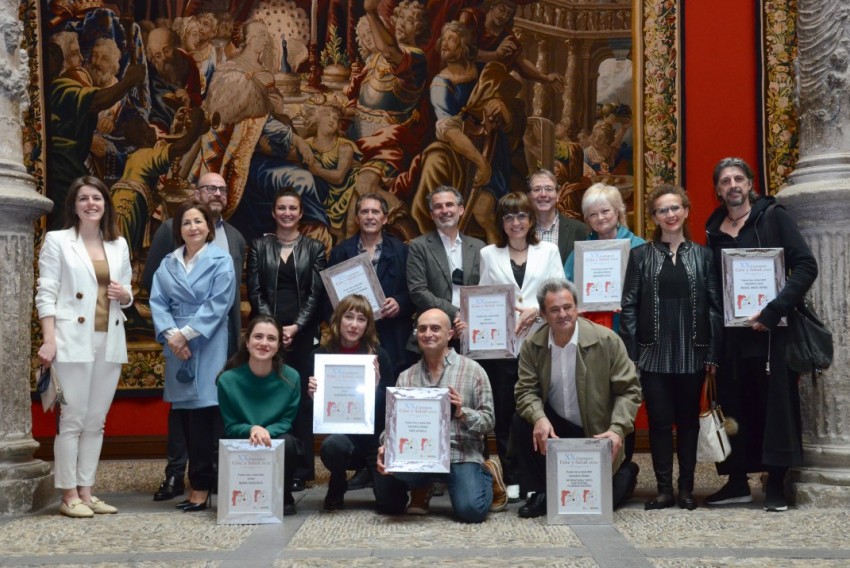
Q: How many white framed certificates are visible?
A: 8